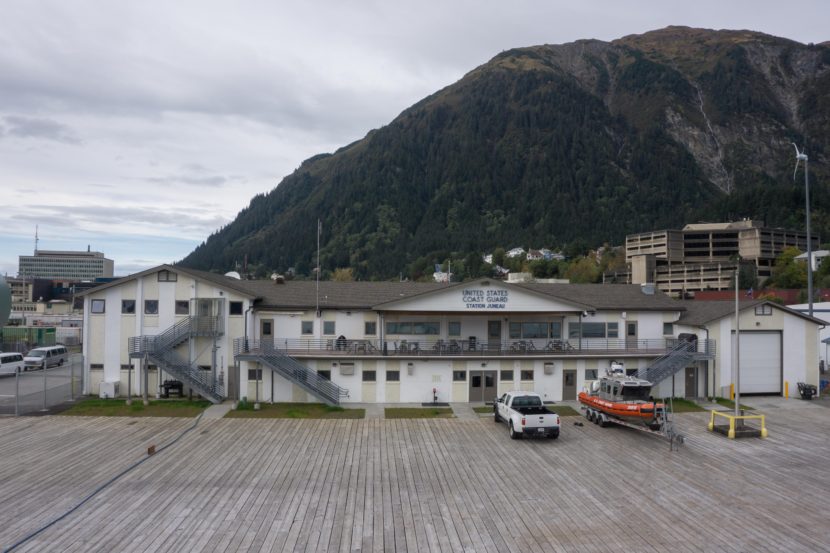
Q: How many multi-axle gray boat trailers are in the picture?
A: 1